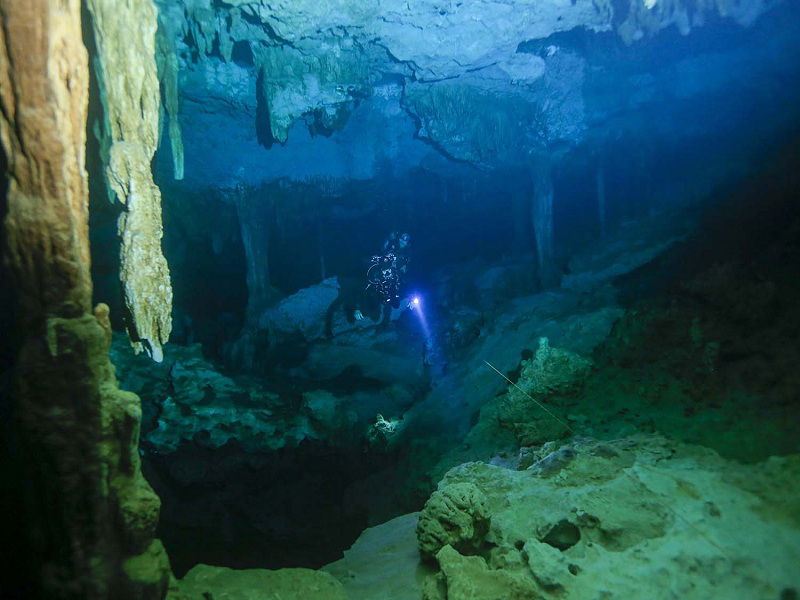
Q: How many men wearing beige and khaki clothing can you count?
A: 0